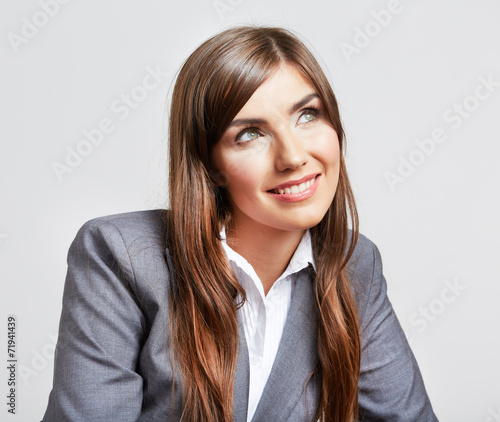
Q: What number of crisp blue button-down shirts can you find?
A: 0